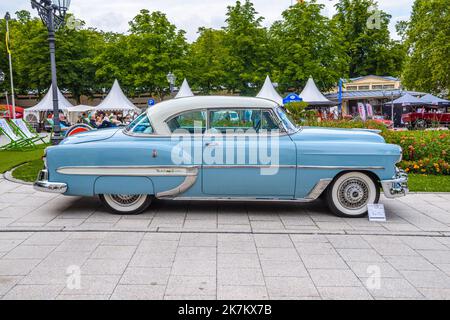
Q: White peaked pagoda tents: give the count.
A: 5